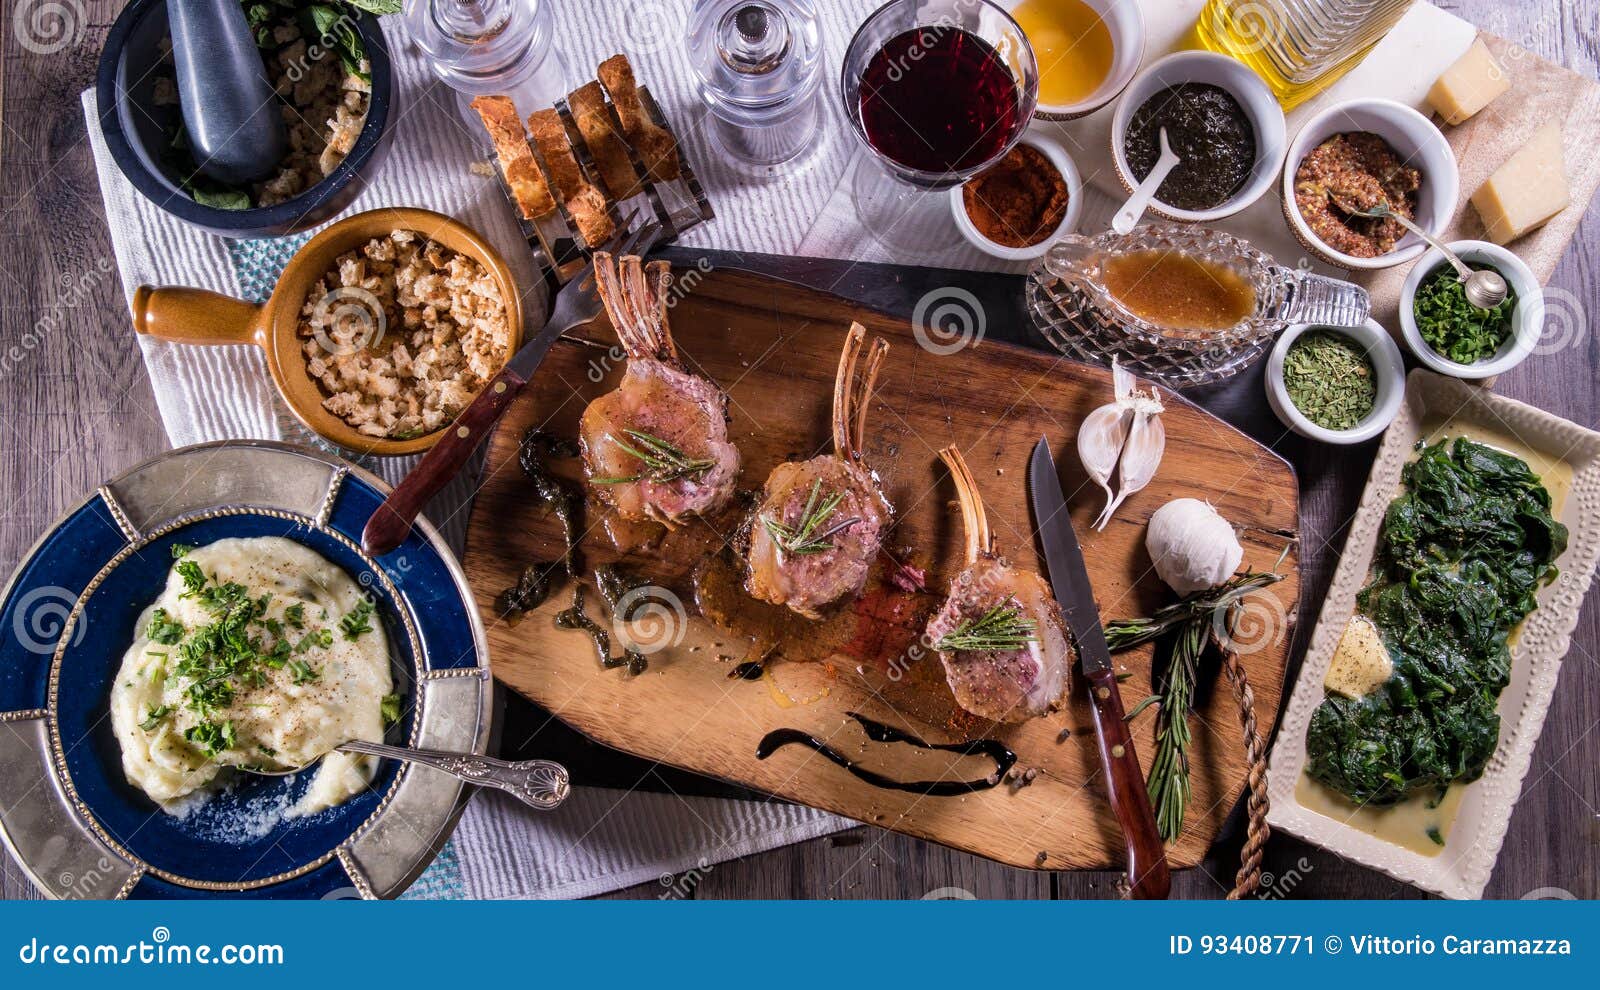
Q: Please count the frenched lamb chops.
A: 3